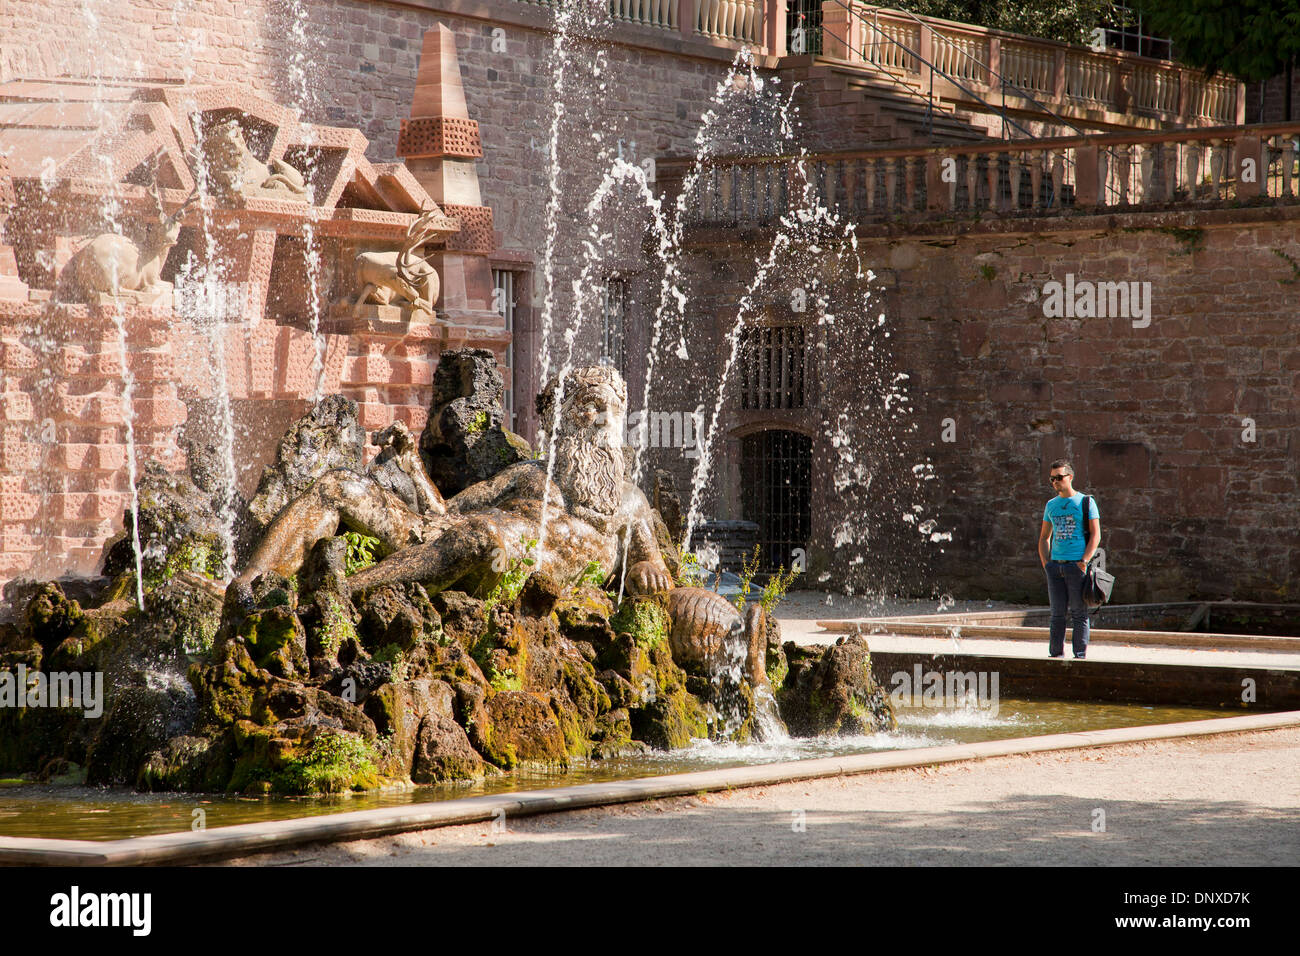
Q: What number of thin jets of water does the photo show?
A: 7